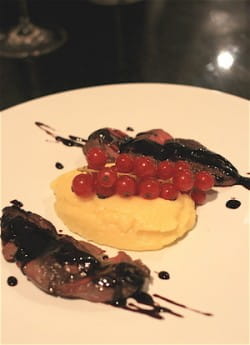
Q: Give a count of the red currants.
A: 14